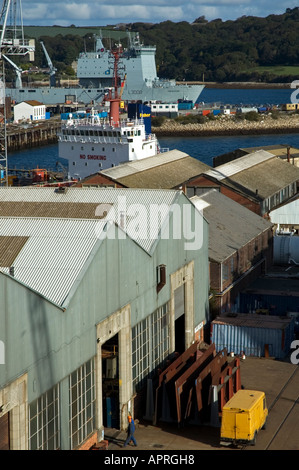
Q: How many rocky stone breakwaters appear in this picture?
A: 1